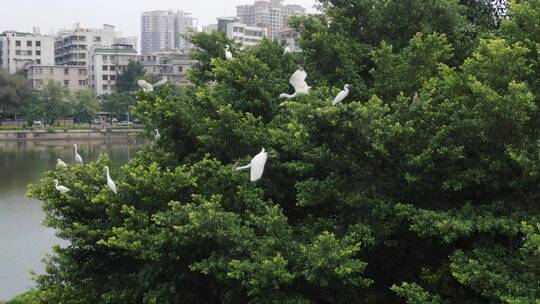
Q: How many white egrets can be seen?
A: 10